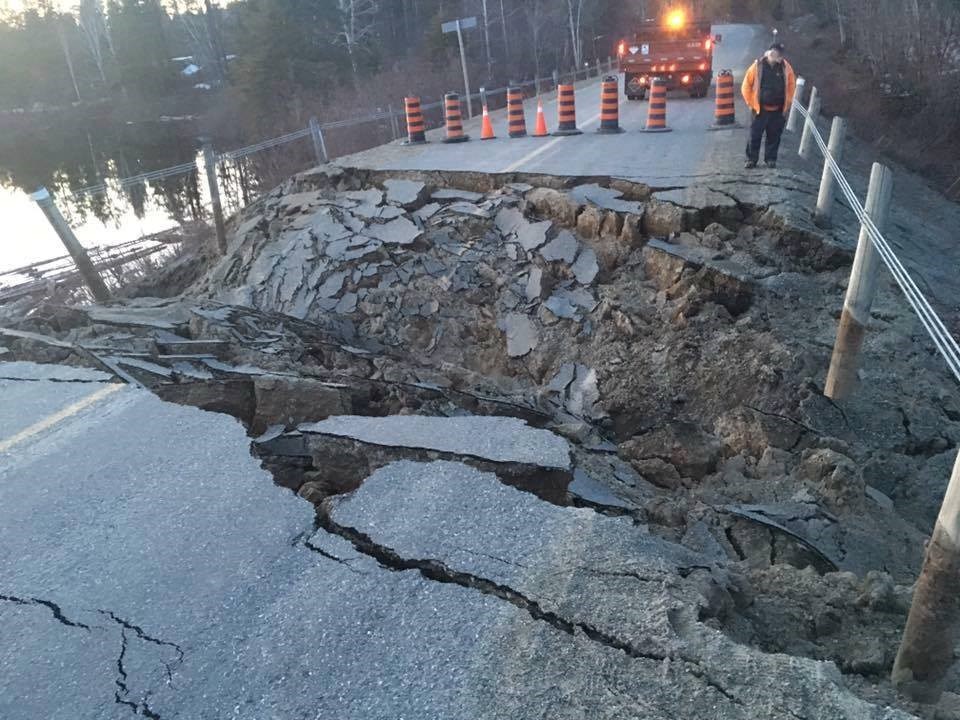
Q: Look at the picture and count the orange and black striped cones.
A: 7